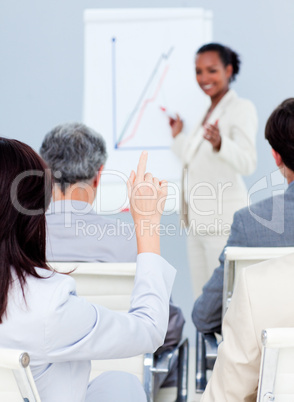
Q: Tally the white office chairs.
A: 4